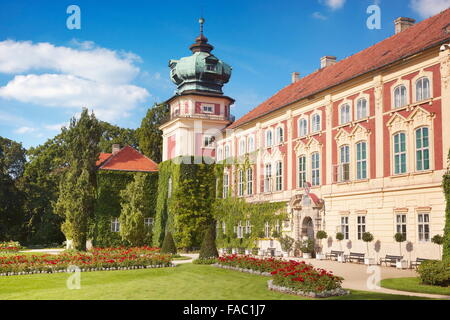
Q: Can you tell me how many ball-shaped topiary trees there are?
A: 5